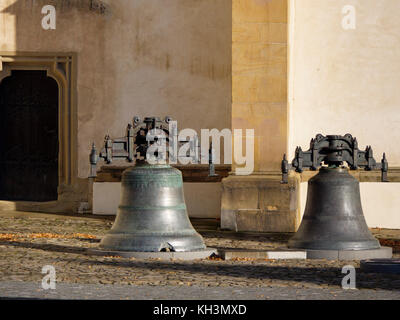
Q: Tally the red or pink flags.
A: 0